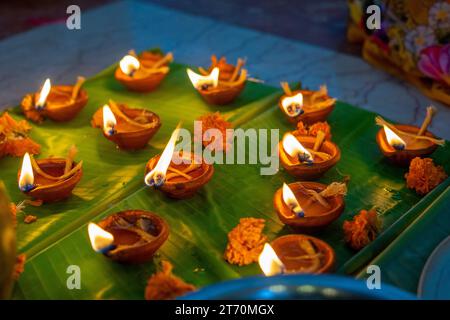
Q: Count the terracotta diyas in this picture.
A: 12